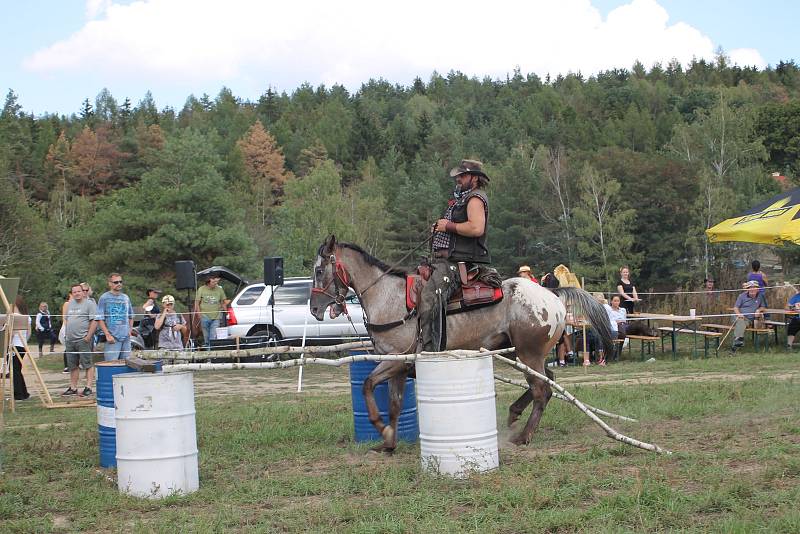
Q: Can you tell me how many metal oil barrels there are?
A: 4